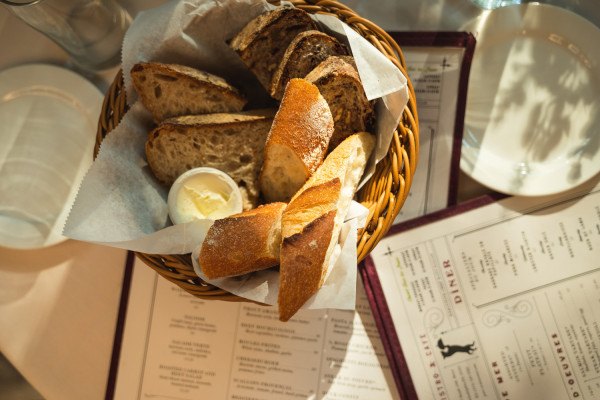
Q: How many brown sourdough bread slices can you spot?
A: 5